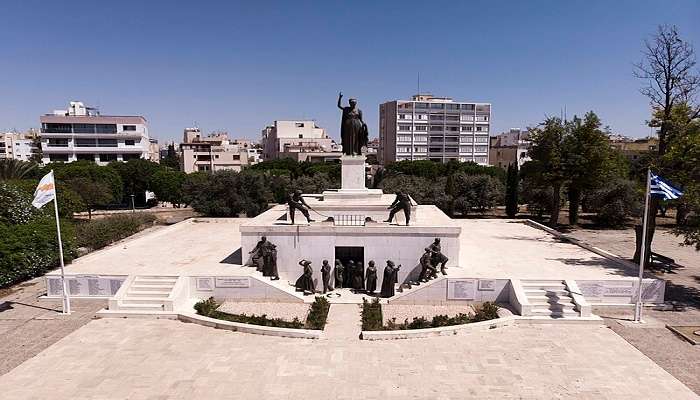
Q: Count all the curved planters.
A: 2